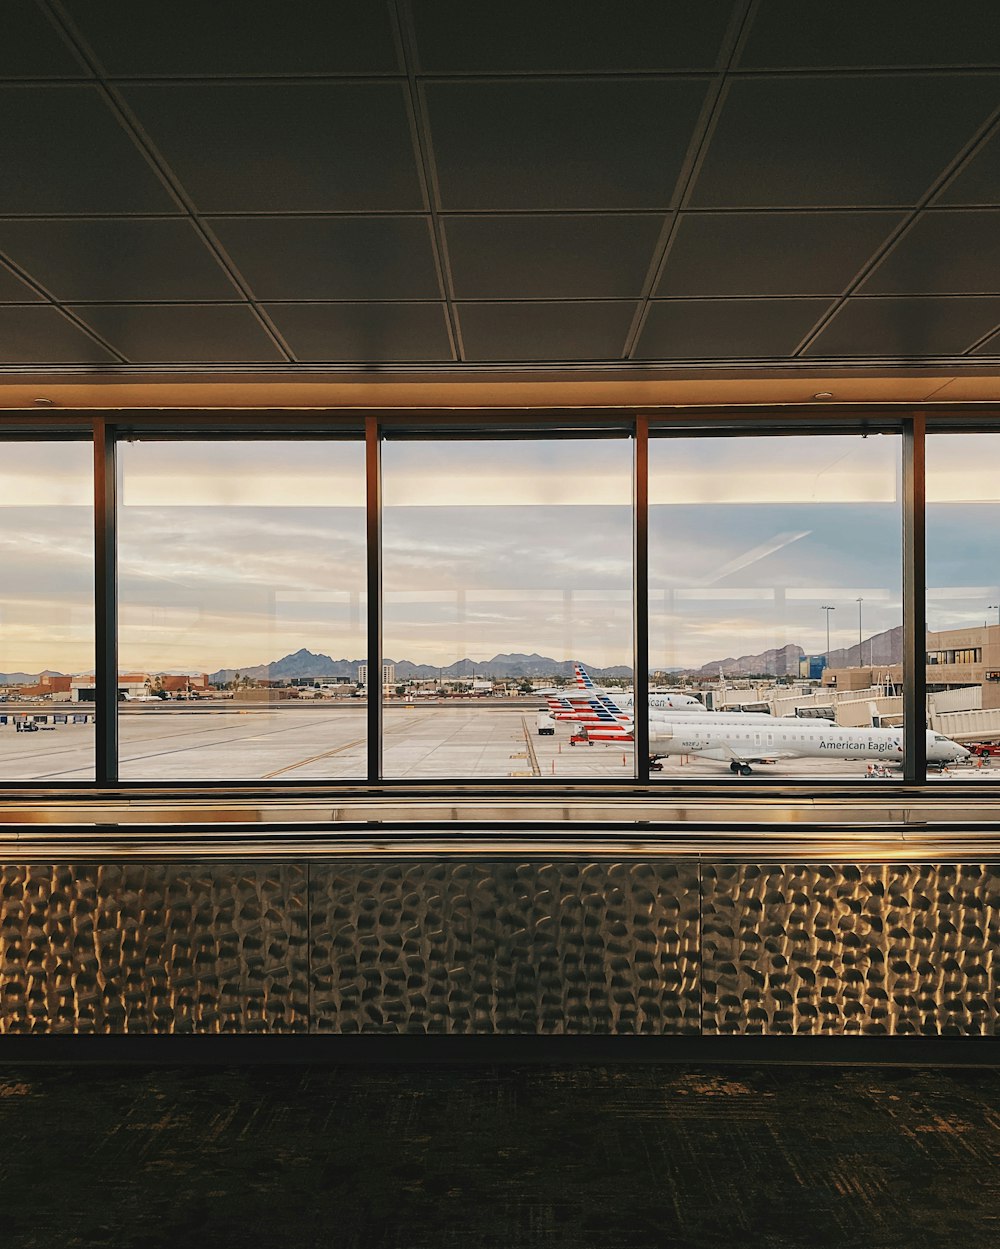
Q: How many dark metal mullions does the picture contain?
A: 4